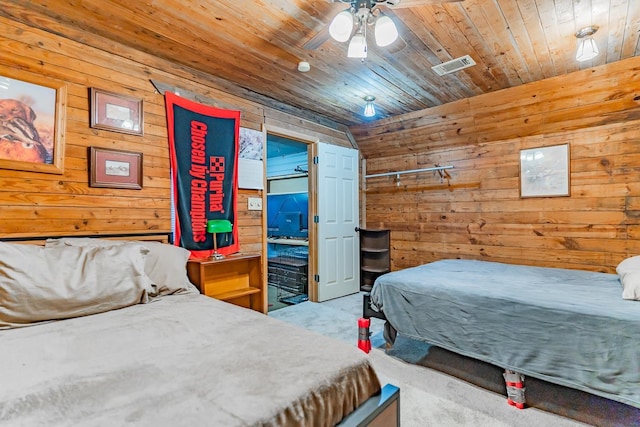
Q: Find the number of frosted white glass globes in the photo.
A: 3